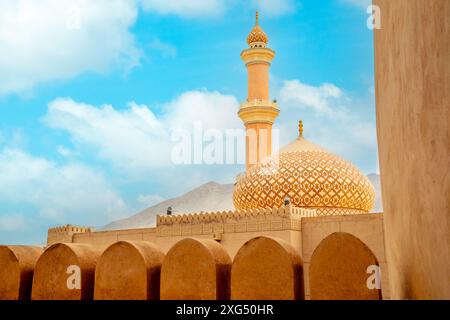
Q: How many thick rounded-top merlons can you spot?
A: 6